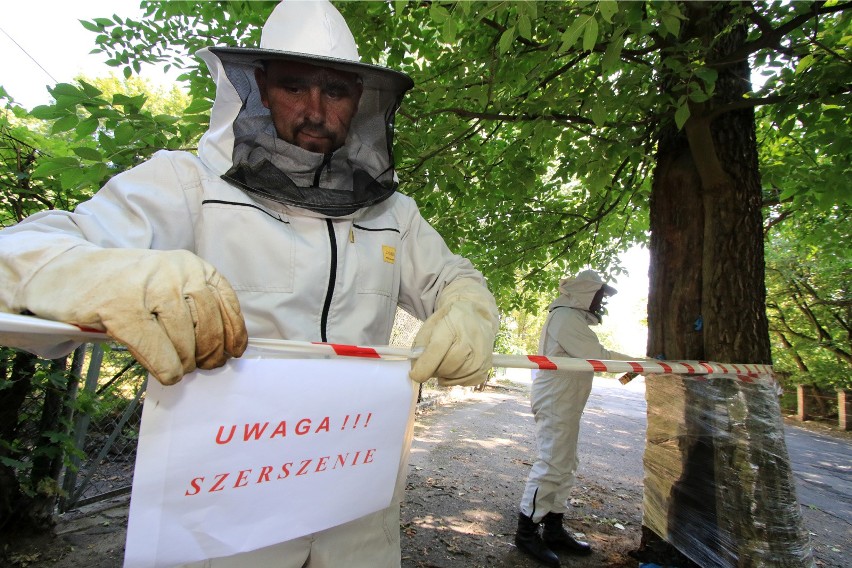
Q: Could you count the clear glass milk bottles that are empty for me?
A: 0